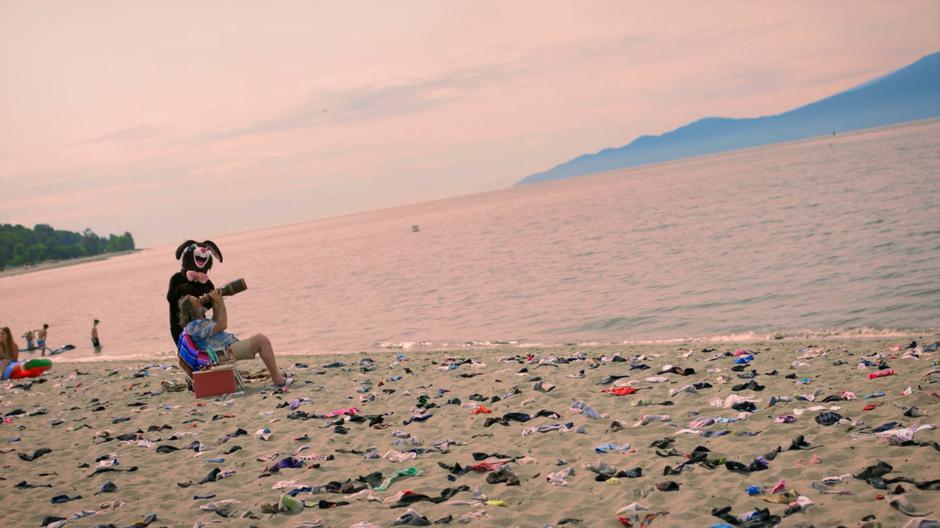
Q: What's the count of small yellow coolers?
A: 0